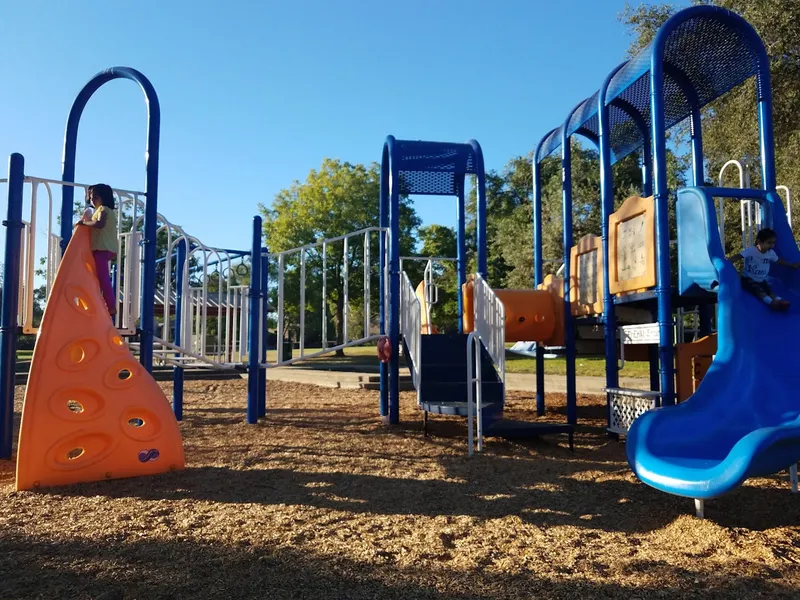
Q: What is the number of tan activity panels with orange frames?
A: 2